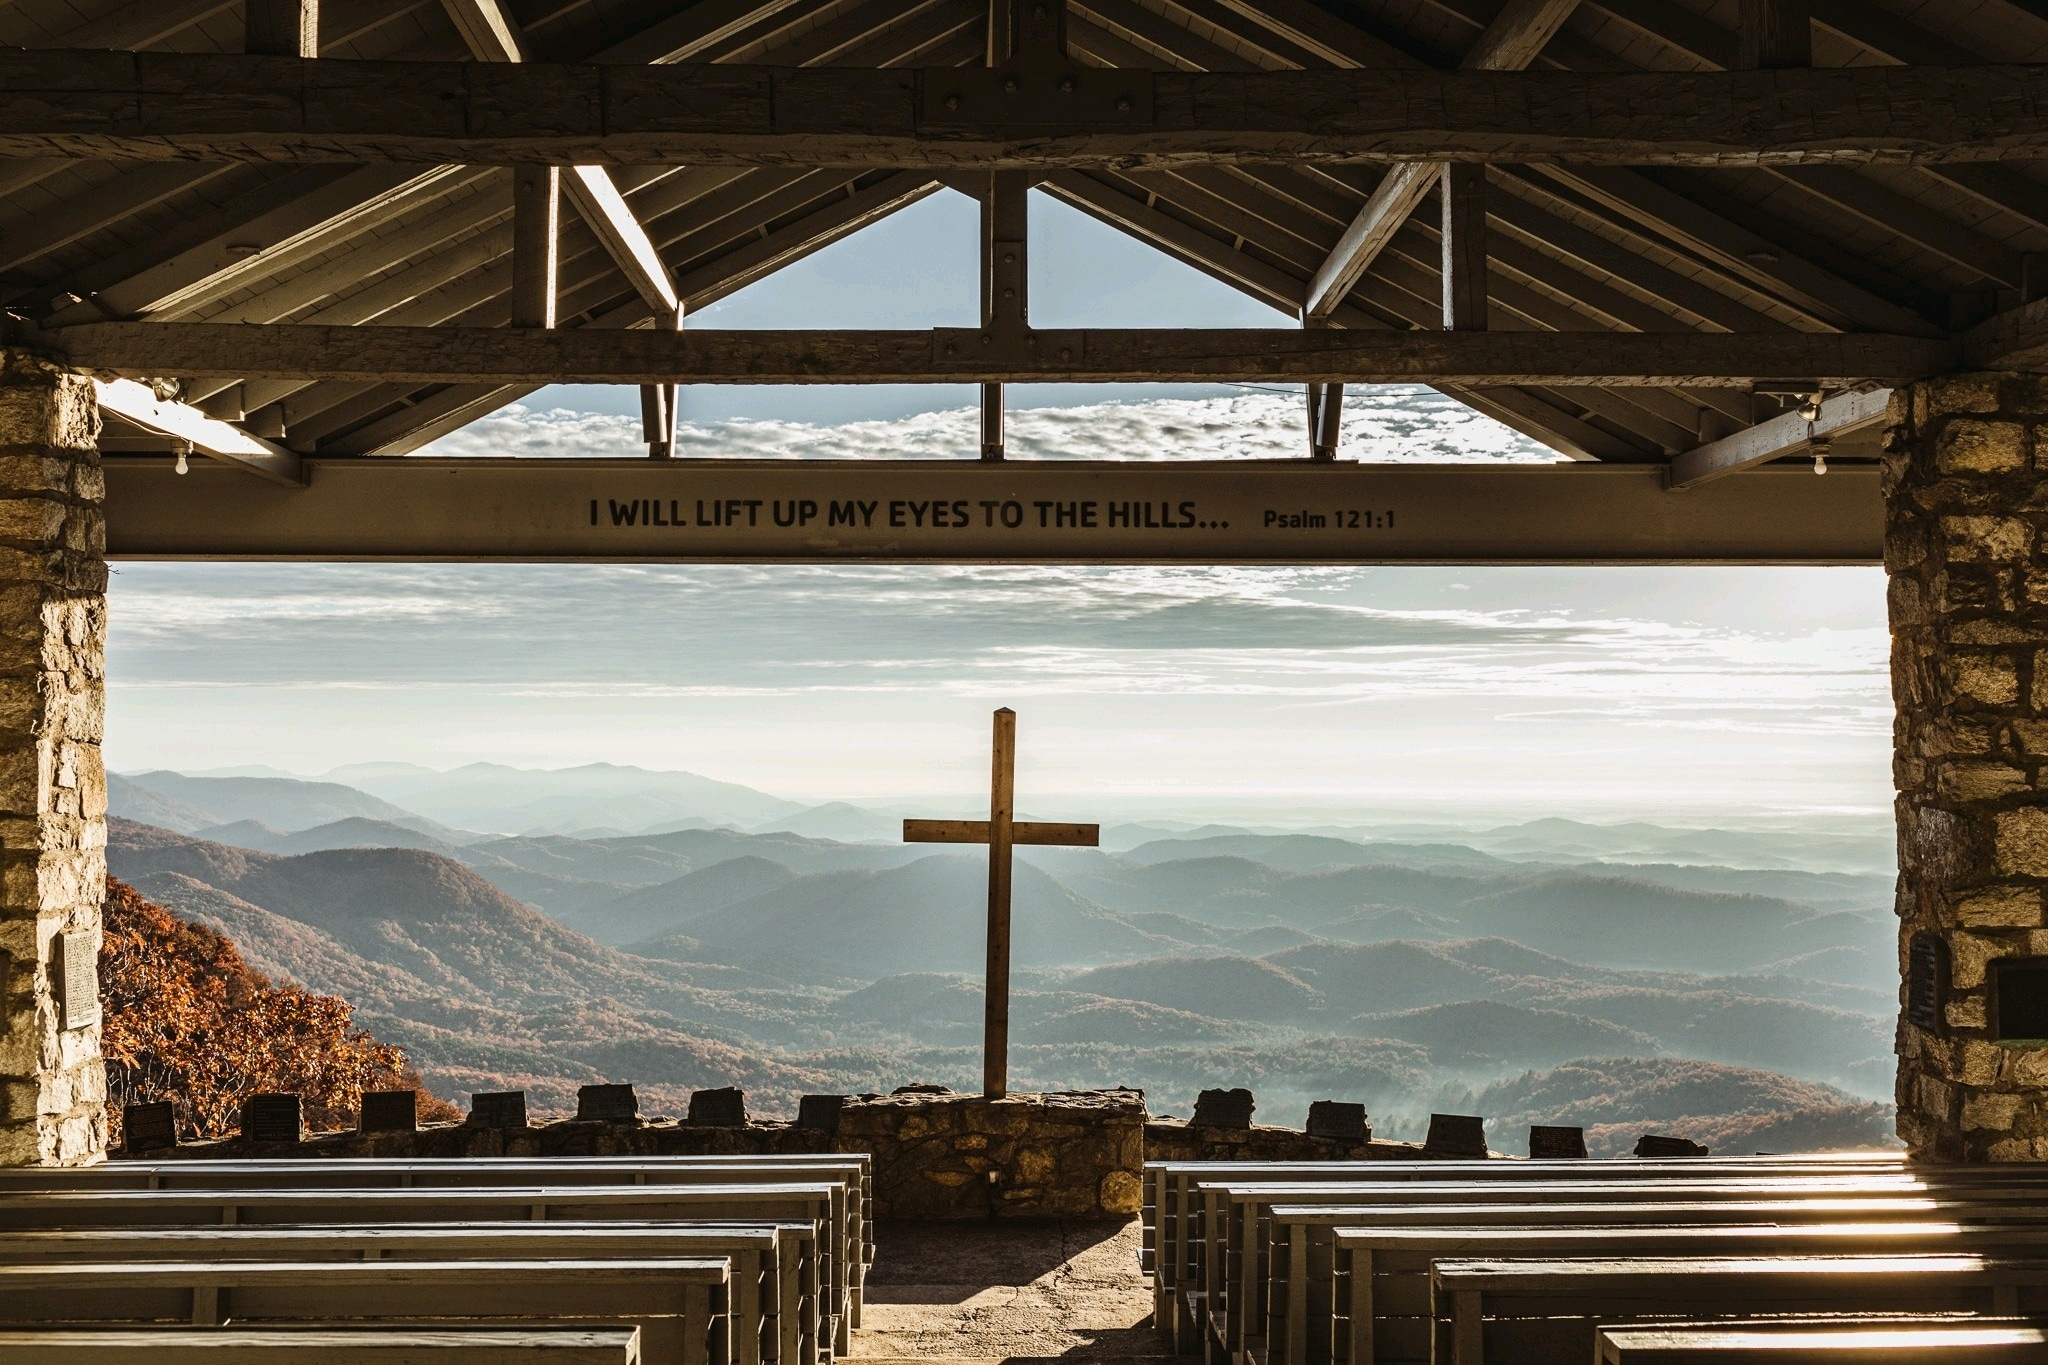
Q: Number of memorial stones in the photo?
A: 12